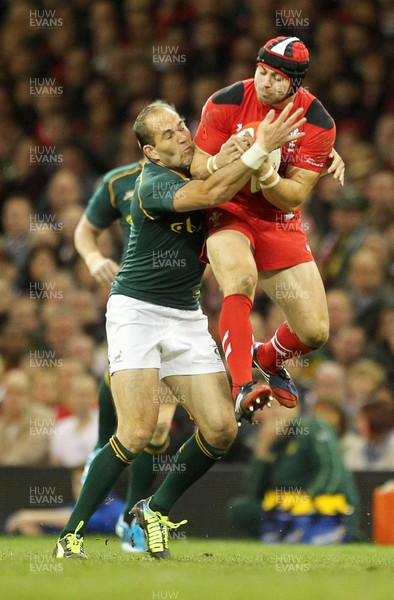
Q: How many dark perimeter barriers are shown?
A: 1